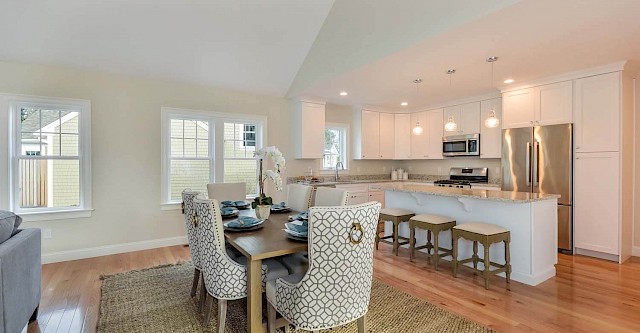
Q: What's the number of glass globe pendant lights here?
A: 3